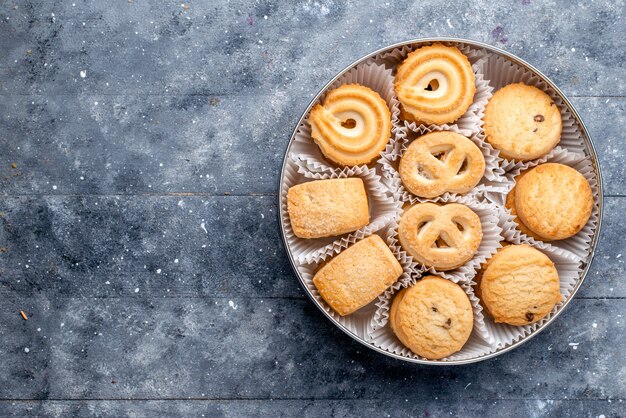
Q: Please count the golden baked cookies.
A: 10